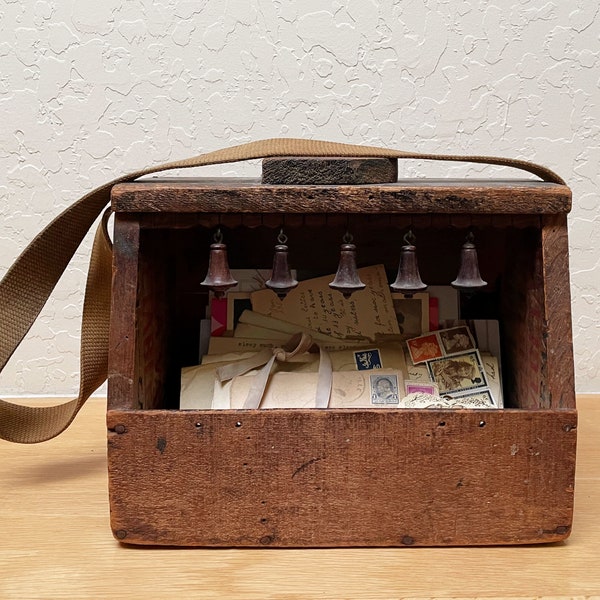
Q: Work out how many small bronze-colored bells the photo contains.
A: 5